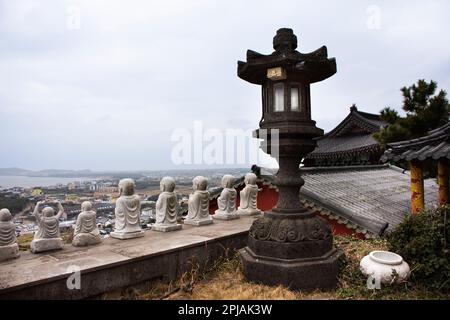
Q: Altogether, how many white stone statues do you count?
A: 8